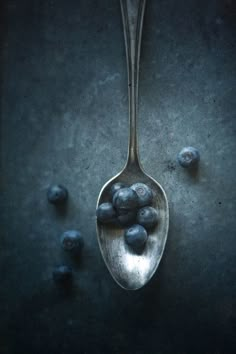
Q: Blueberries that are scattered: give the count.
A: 4